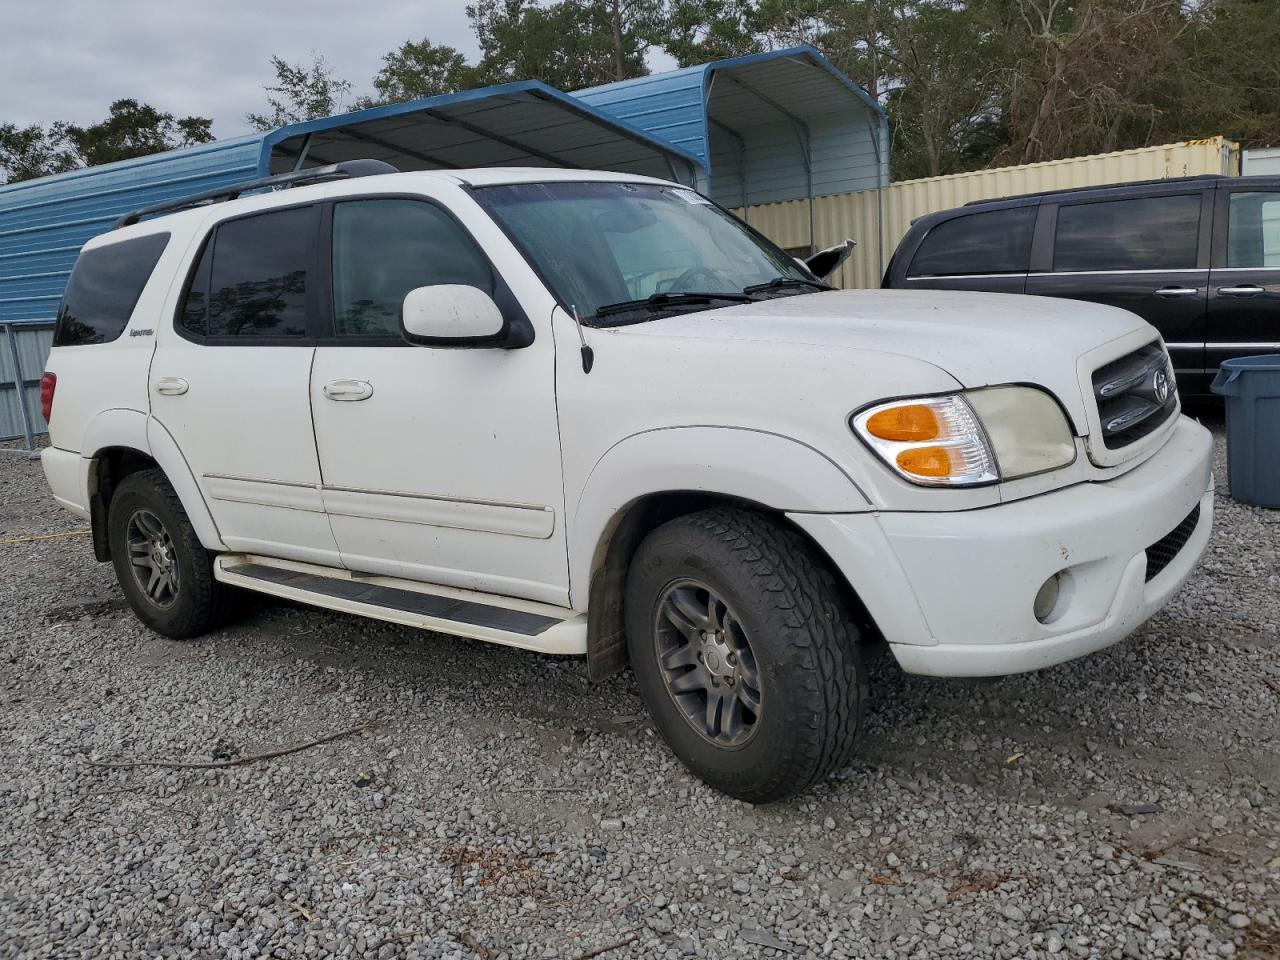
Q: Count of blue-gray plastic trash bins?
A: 1